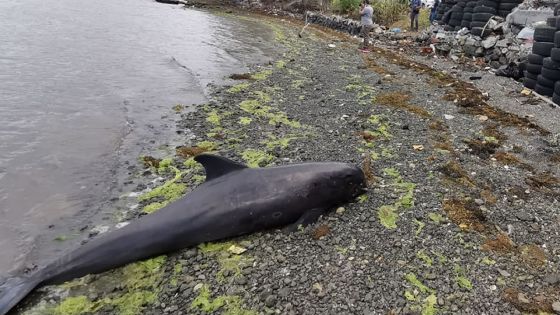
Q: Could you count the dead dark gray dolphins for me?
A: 1